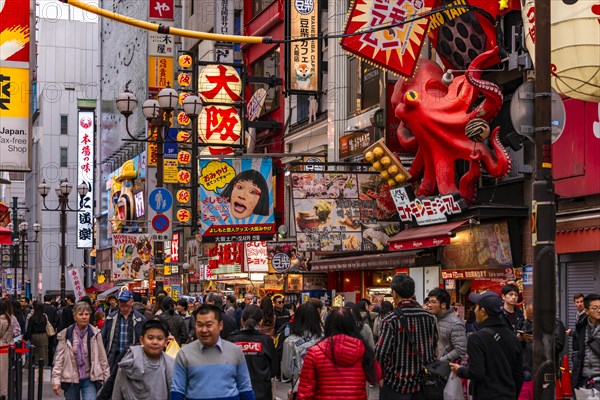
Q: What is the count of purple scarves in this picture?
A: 1